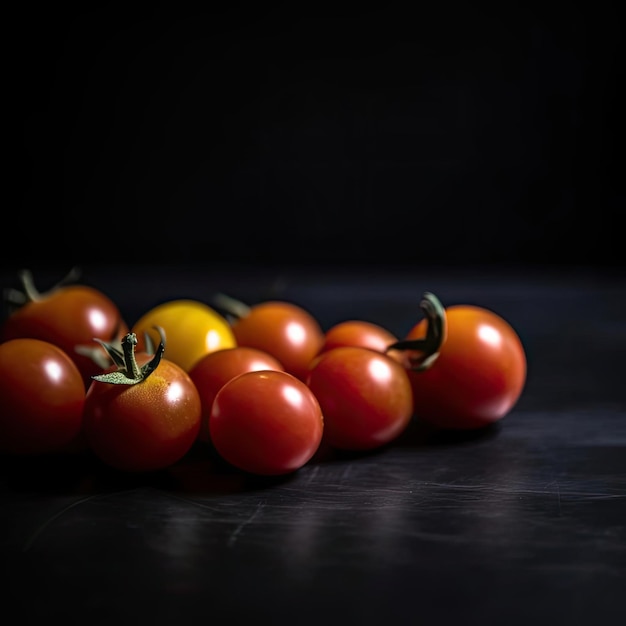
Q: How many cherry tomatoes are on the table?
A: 10